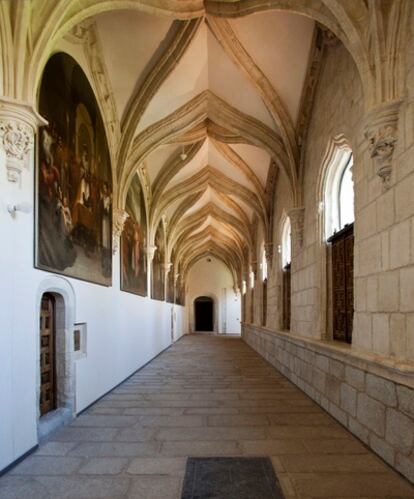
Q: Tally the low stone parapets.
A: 1